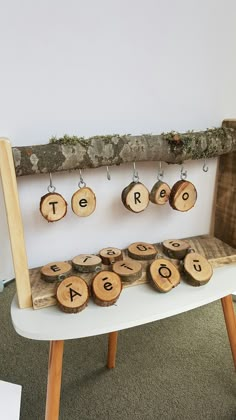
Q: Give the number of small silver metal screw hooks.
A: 7